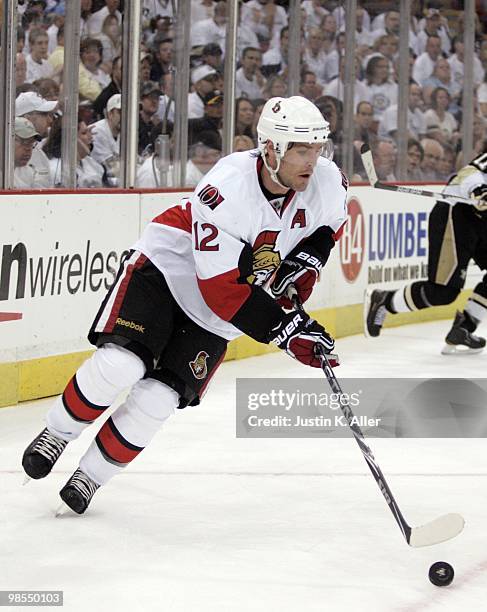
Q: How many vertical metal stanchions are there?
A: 9